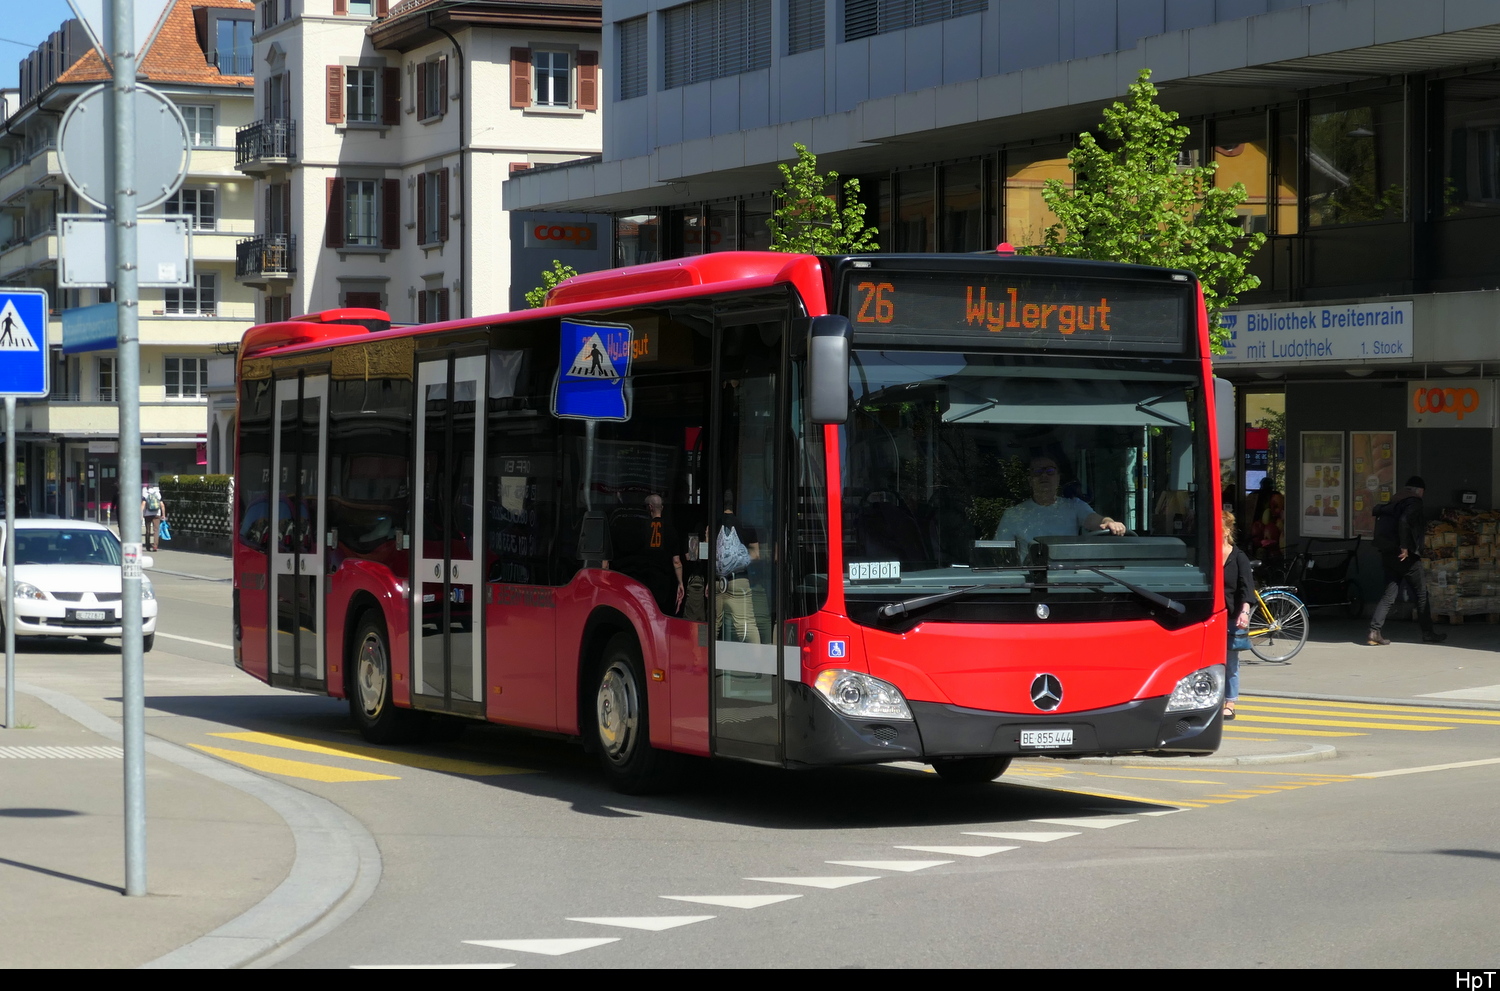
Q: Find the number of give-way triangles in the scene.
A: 10